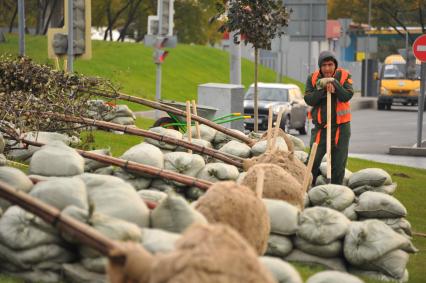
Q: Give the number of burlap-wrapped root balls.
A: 5